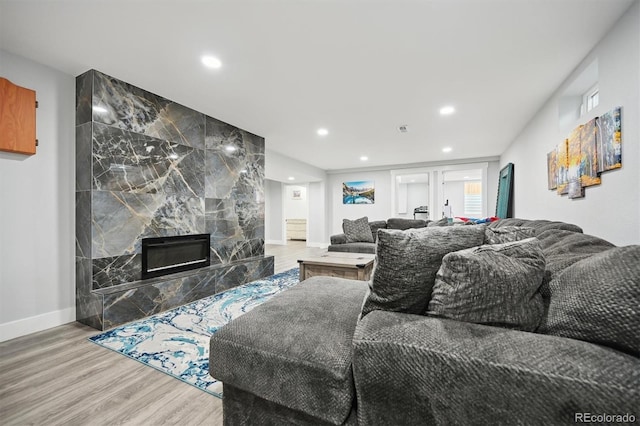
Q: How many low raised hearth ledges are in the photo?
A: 1